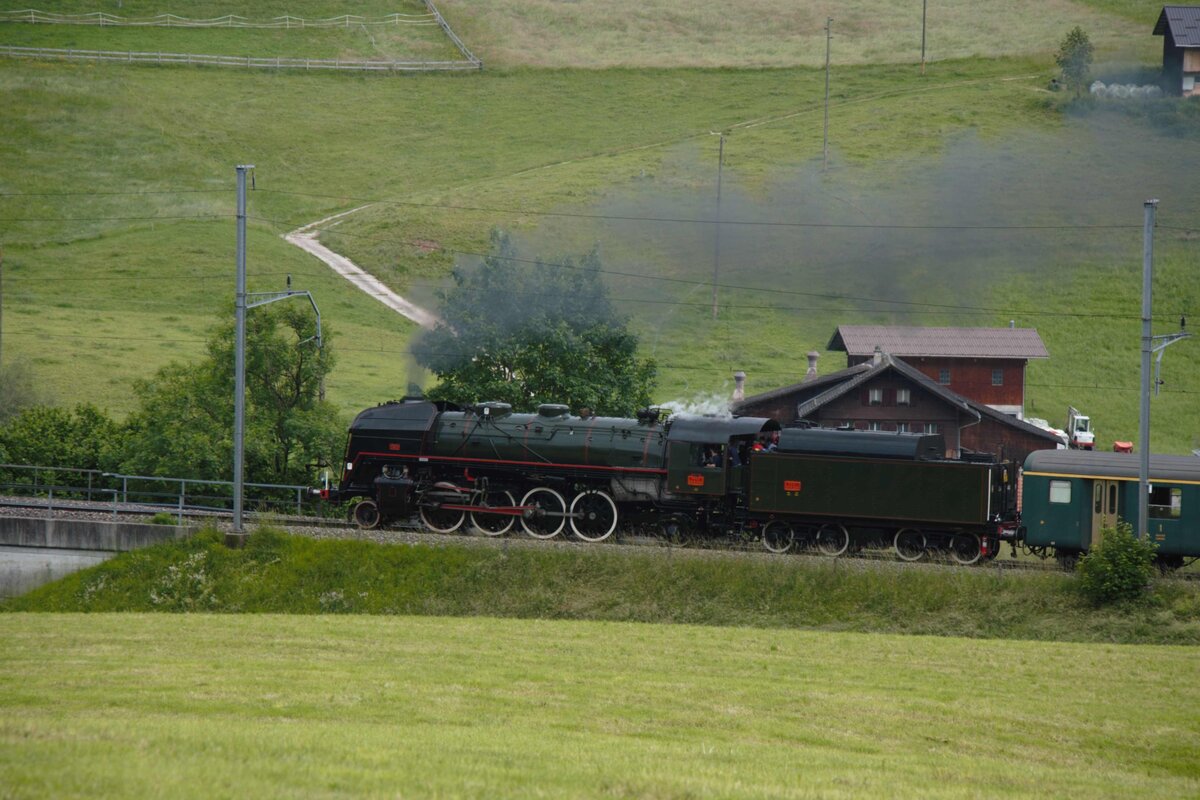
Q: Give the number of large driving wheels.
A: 4